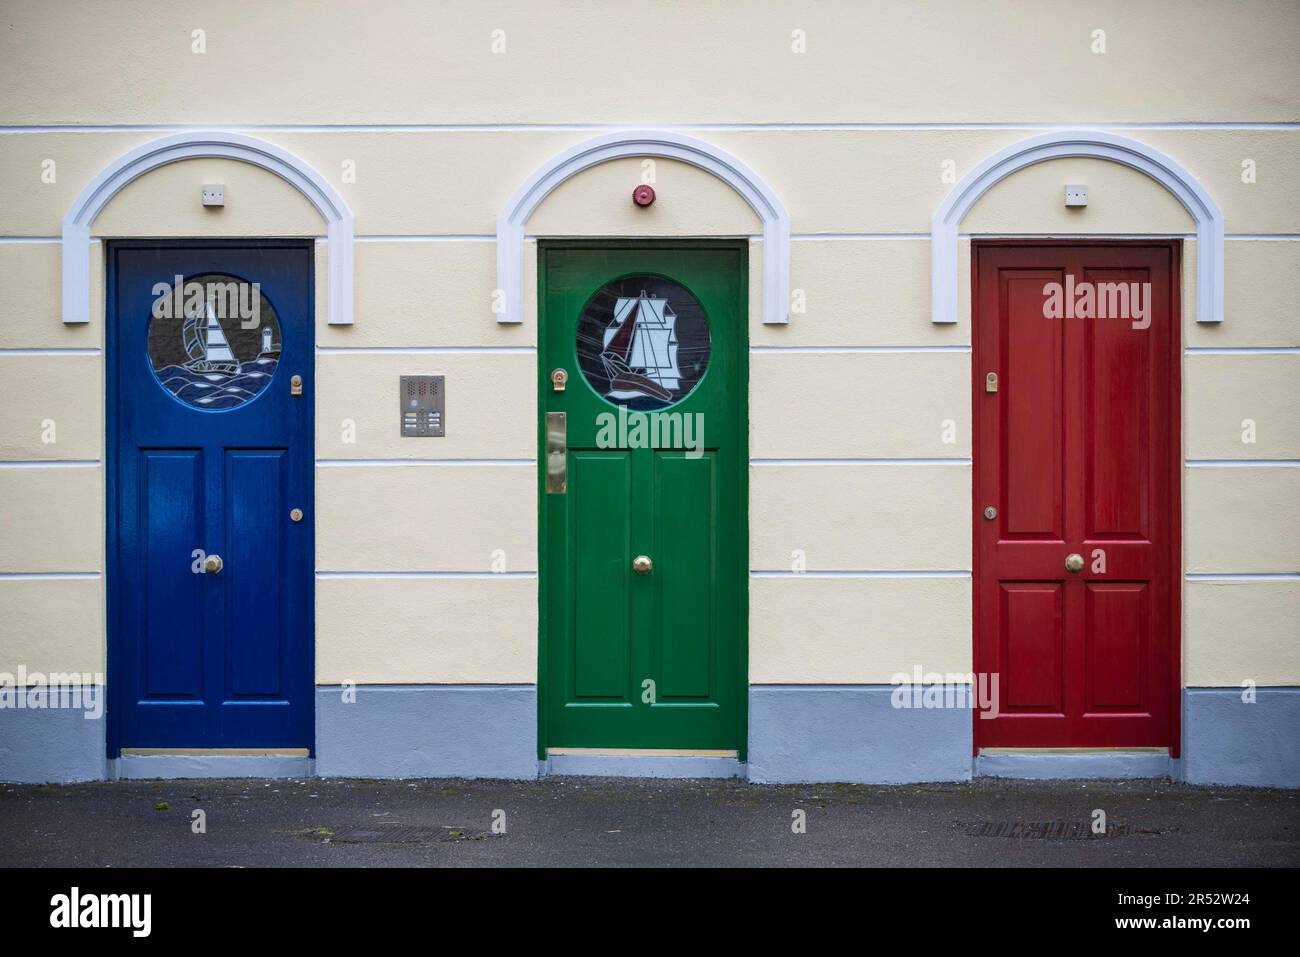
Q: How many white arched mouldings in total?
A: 3